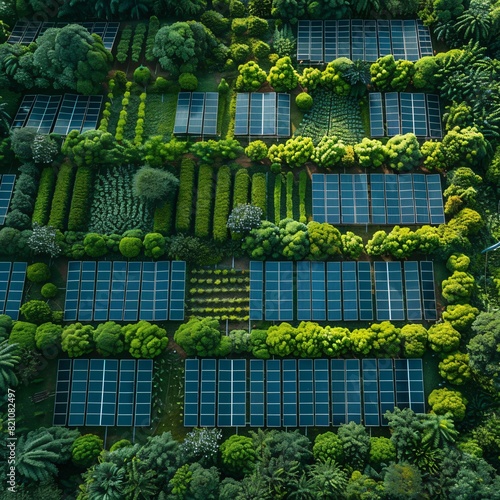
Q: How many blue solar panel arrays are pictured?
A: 13